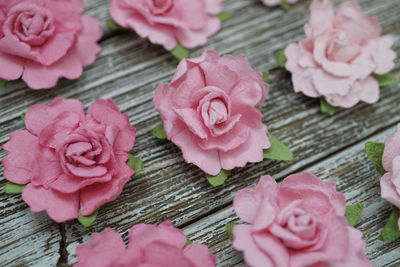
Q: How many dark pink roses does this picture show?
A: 3